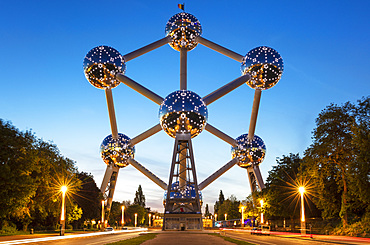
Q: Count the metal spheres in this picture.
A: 7